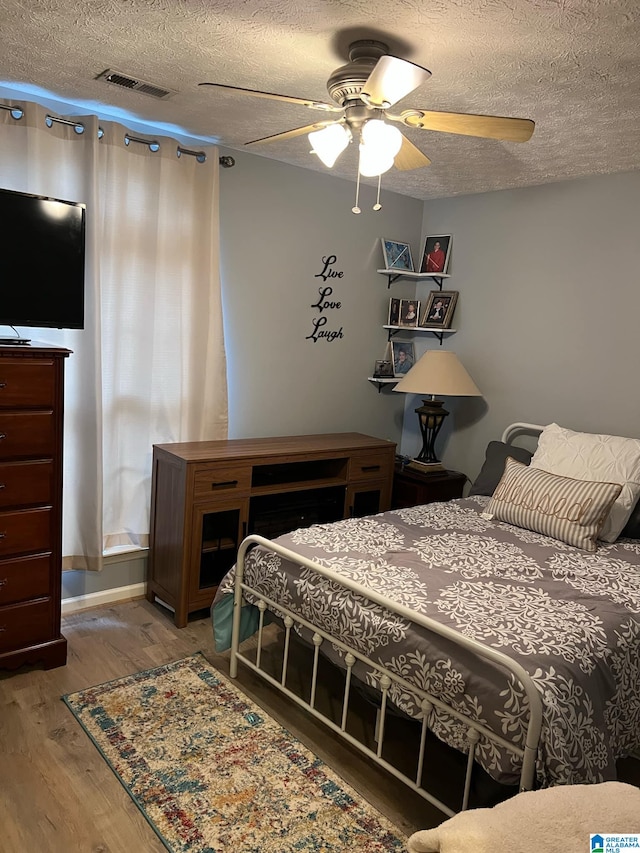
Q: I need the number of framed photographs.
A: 7